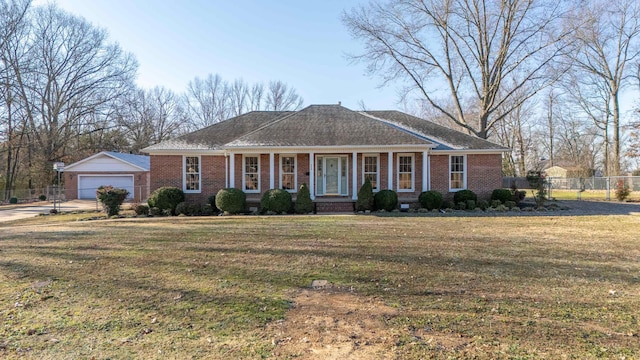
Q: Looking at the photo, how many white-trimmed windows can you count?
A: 6